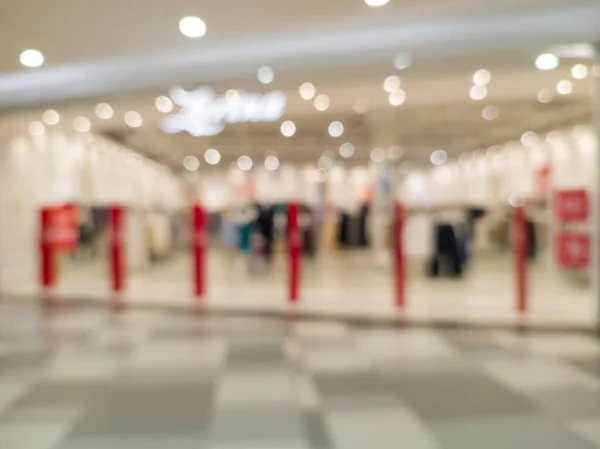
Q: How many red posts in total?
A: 6